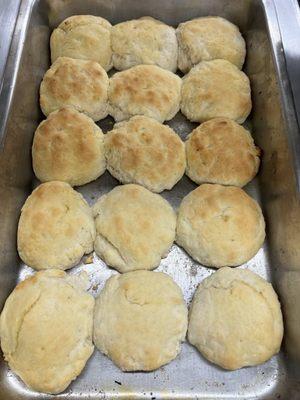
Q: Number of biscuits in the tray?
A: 15